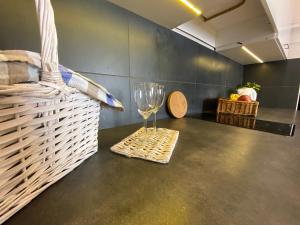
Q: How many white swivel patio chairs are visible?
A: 0